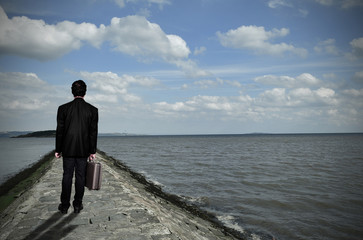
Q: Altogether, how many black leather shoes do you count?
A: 2